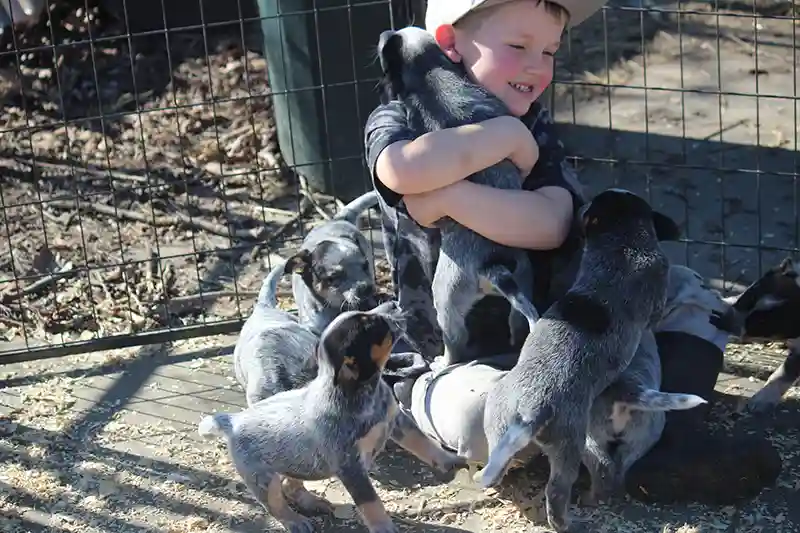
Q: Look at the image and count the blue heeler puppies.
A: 7